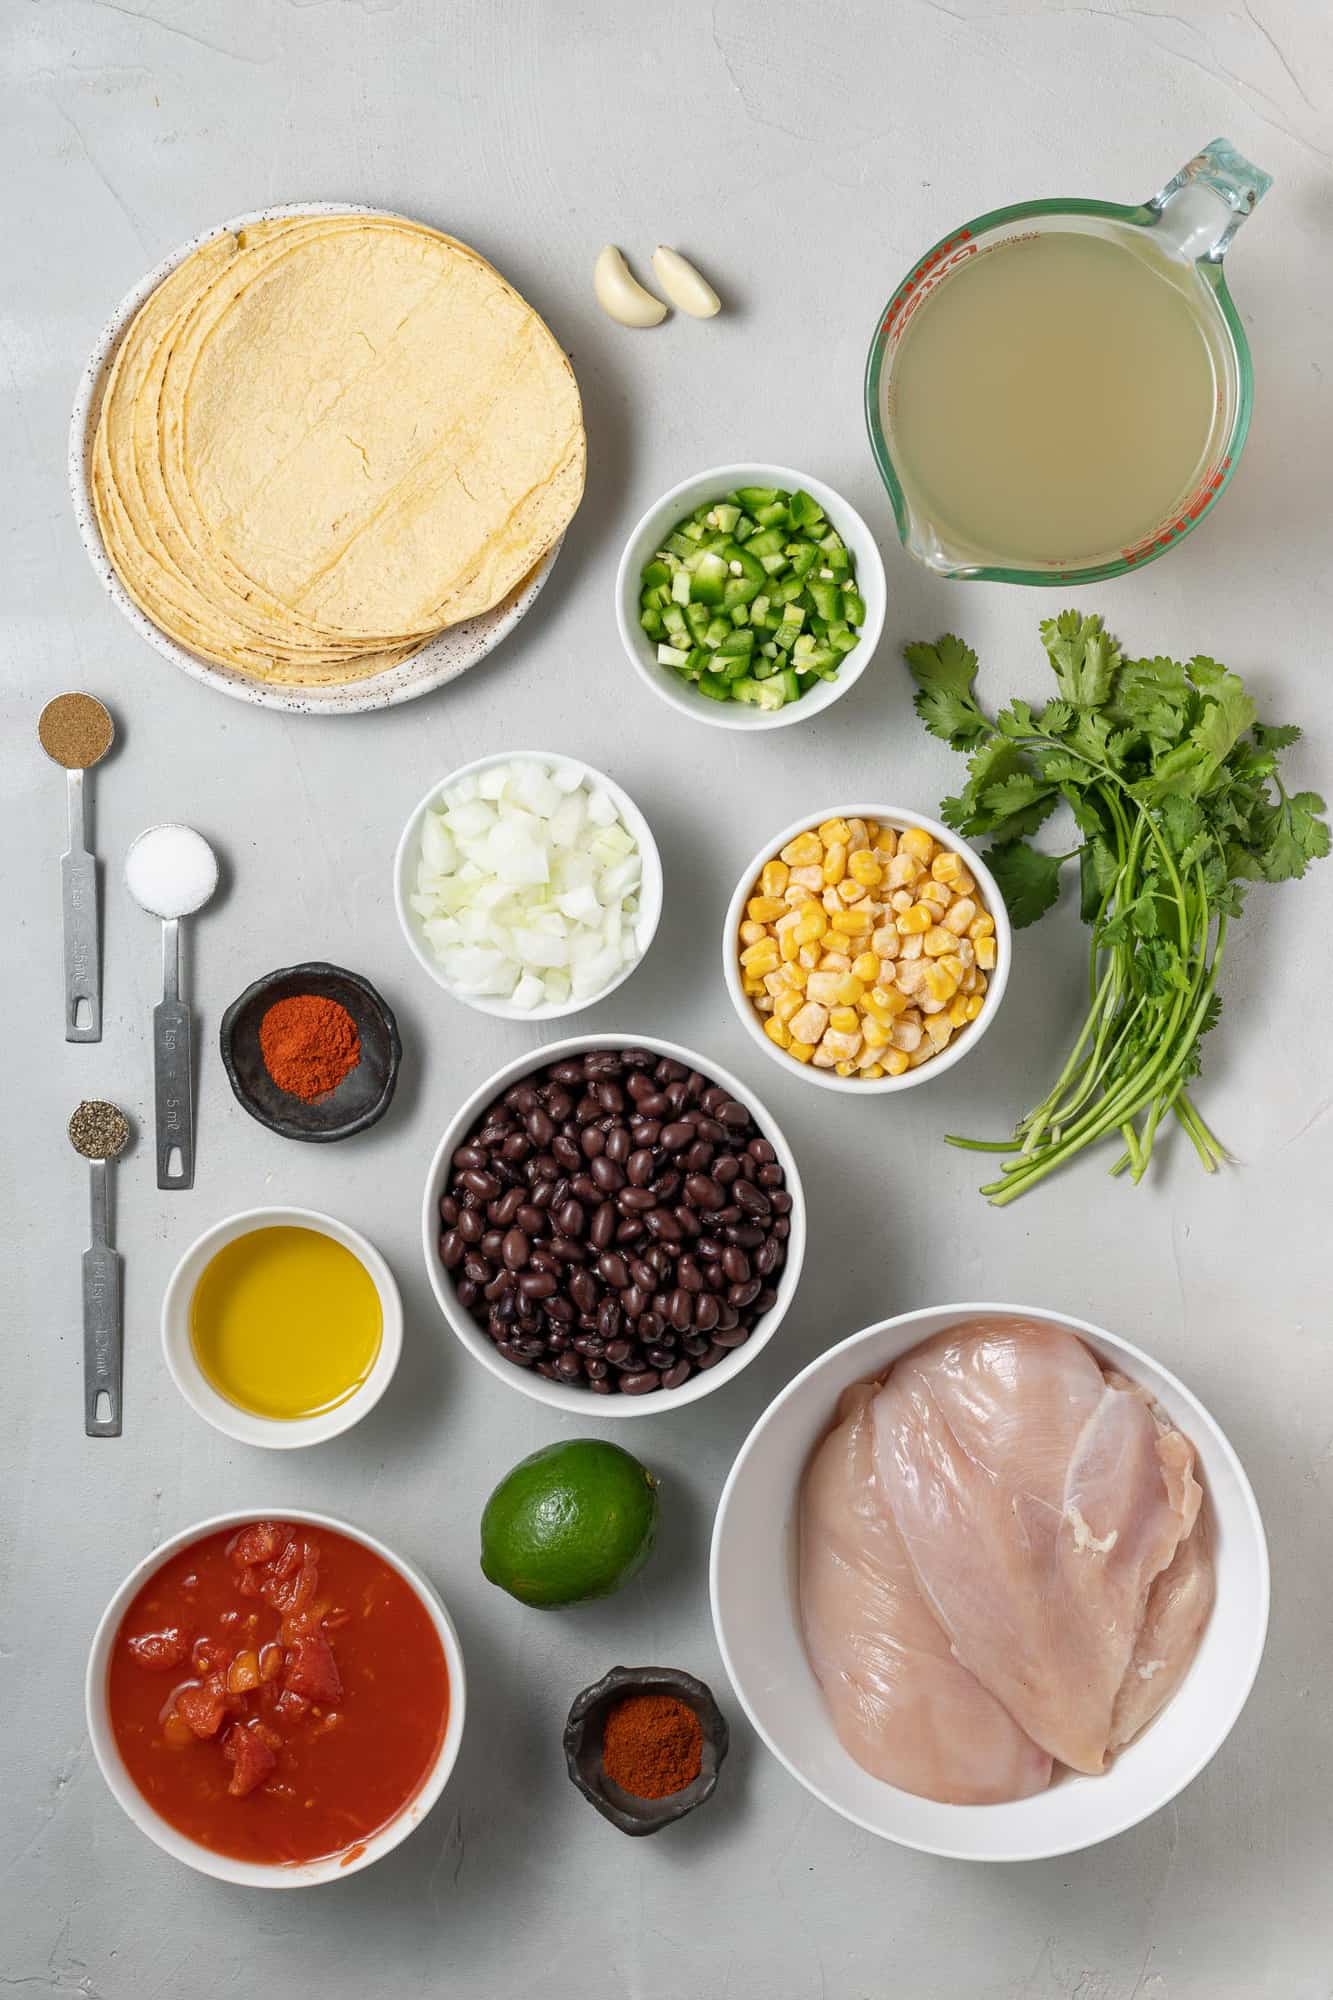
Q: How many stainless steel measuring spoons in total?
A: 3